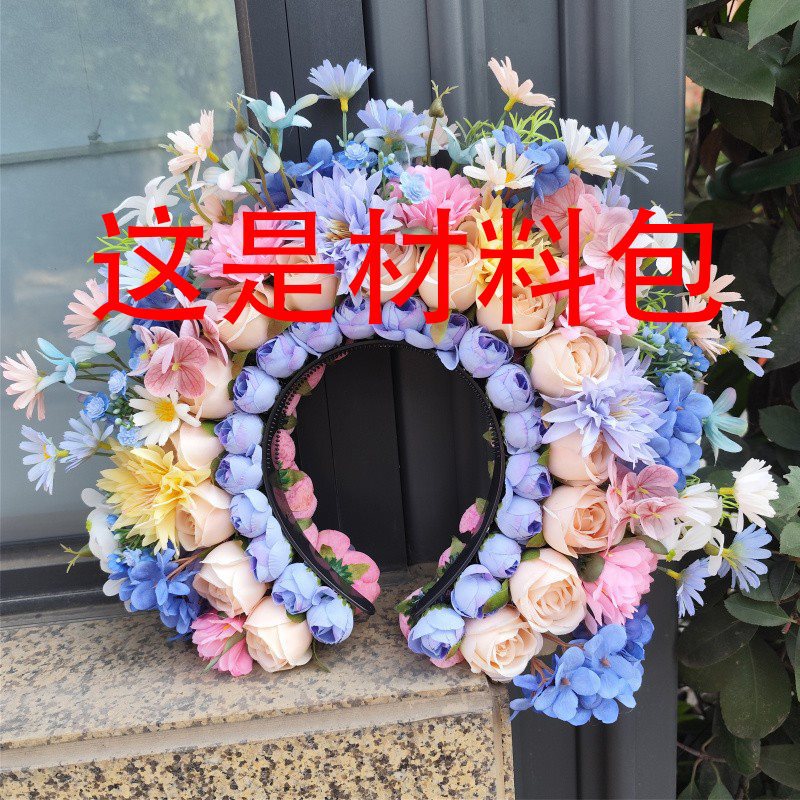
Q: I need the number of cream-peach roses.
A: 15